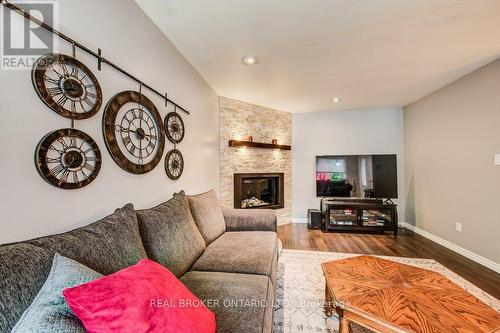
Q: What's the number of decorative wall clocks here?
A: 5